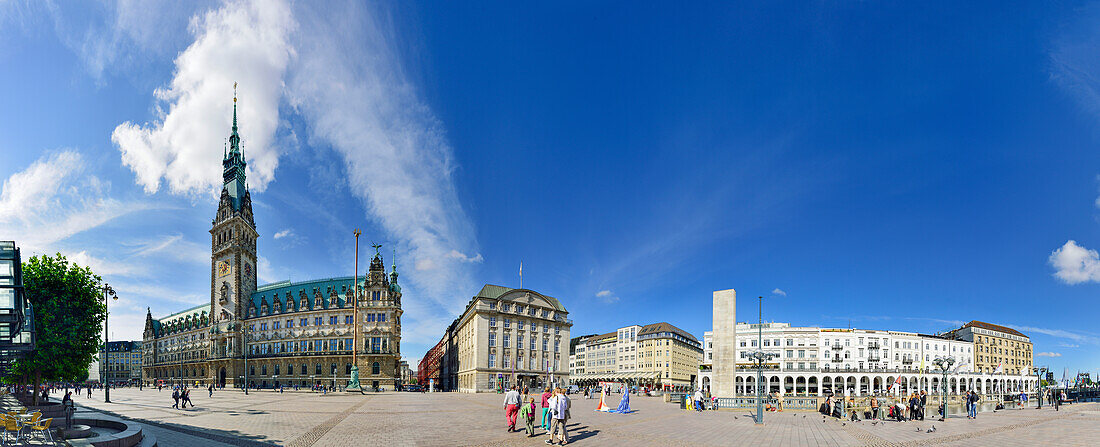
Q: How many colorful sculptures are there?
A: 2